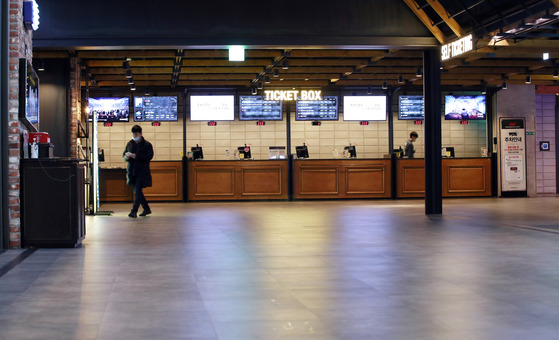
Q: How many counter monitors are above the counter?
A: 8